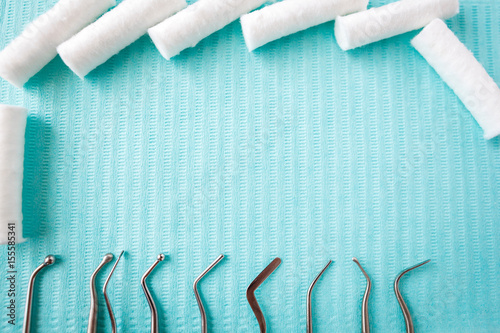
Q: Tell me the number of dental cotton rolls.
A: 7